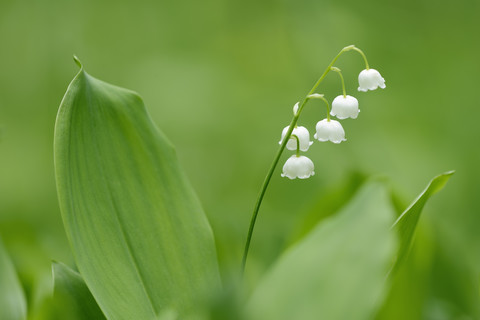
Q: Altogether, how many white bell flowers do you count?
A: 5